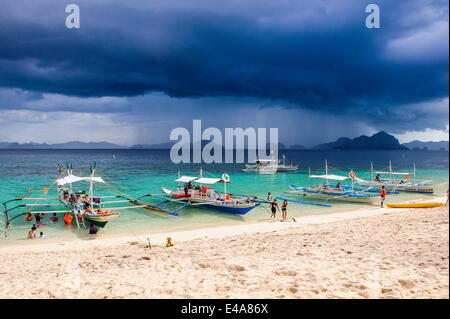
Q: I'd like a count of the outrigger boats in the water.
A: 5